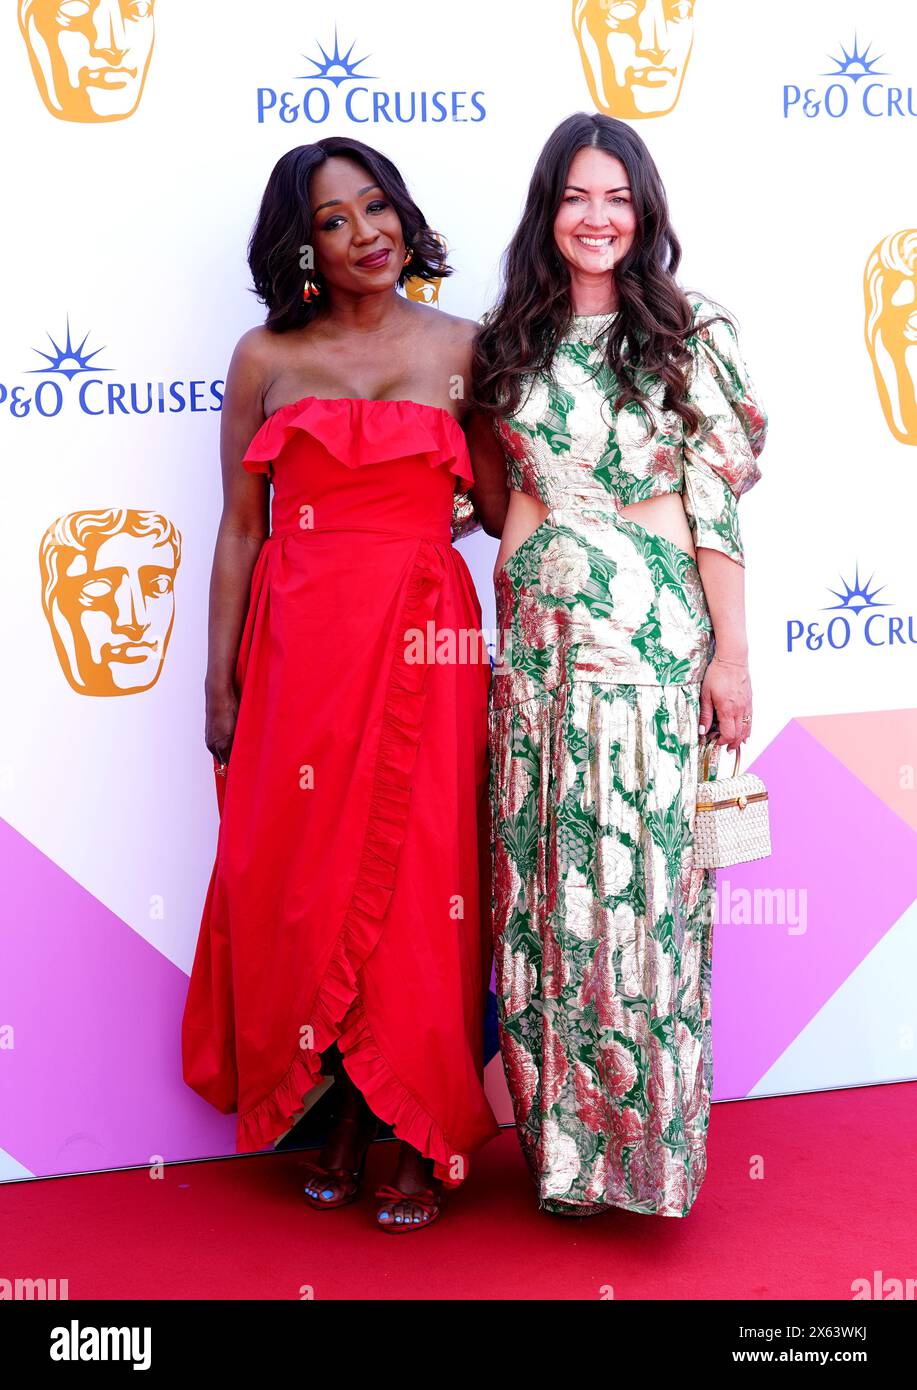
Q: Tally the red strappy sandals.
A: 2